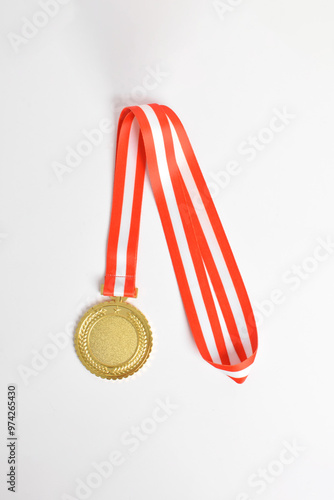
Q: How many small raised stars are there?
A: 1